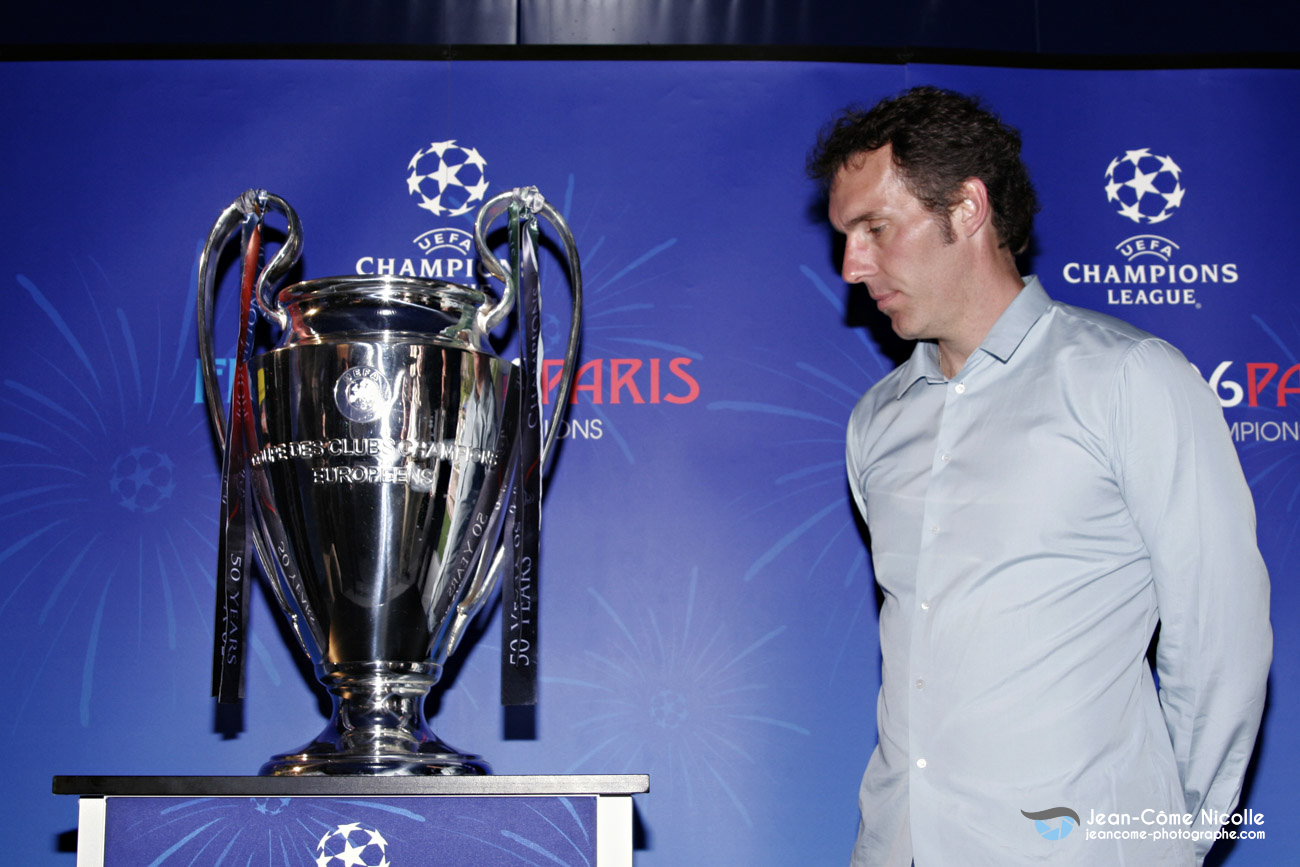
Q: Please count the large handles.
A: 2